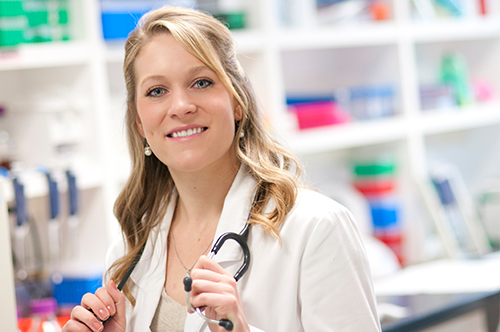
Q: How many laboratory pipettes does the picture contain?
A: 3